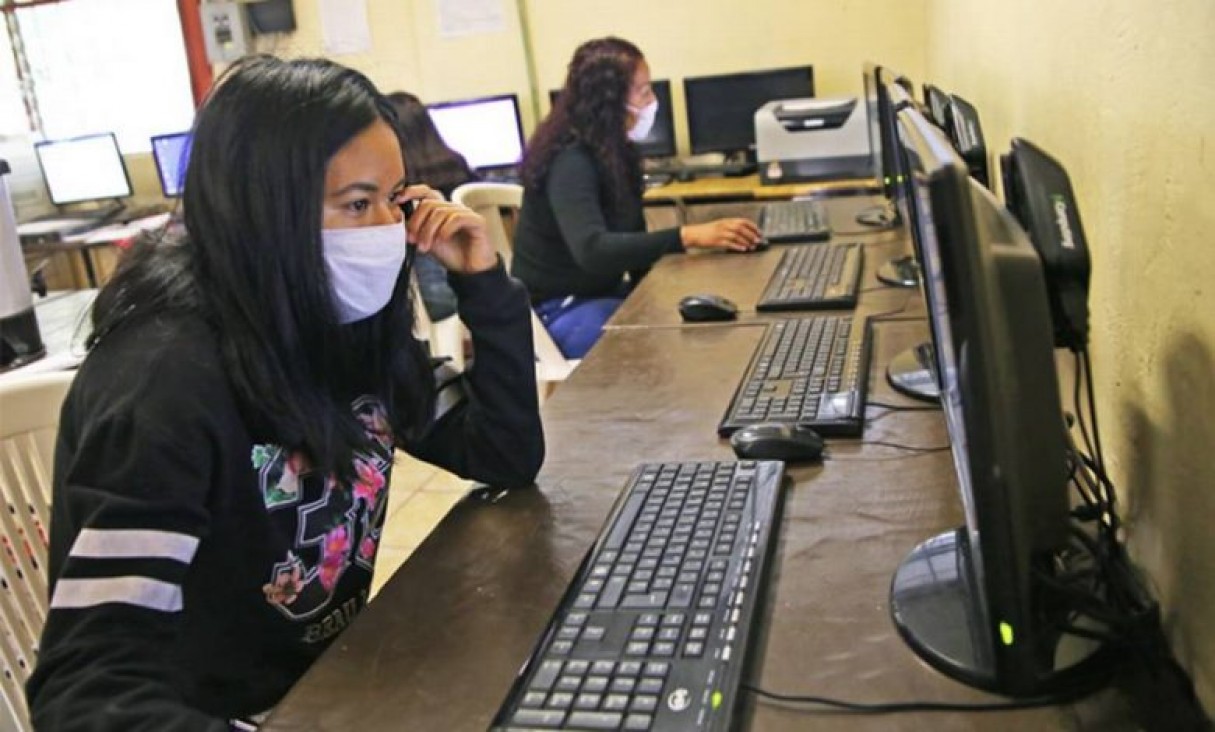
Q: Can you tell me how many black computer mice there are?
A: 3